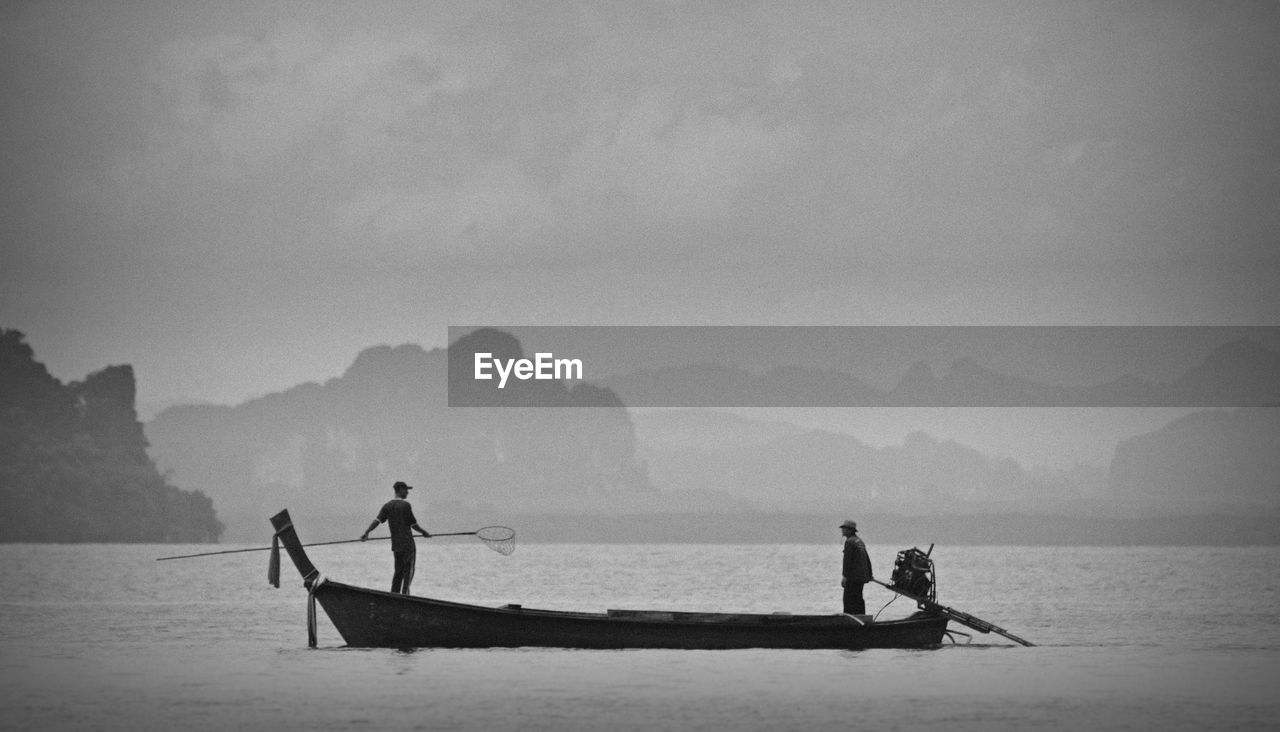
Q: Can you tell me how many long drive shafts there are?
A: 1